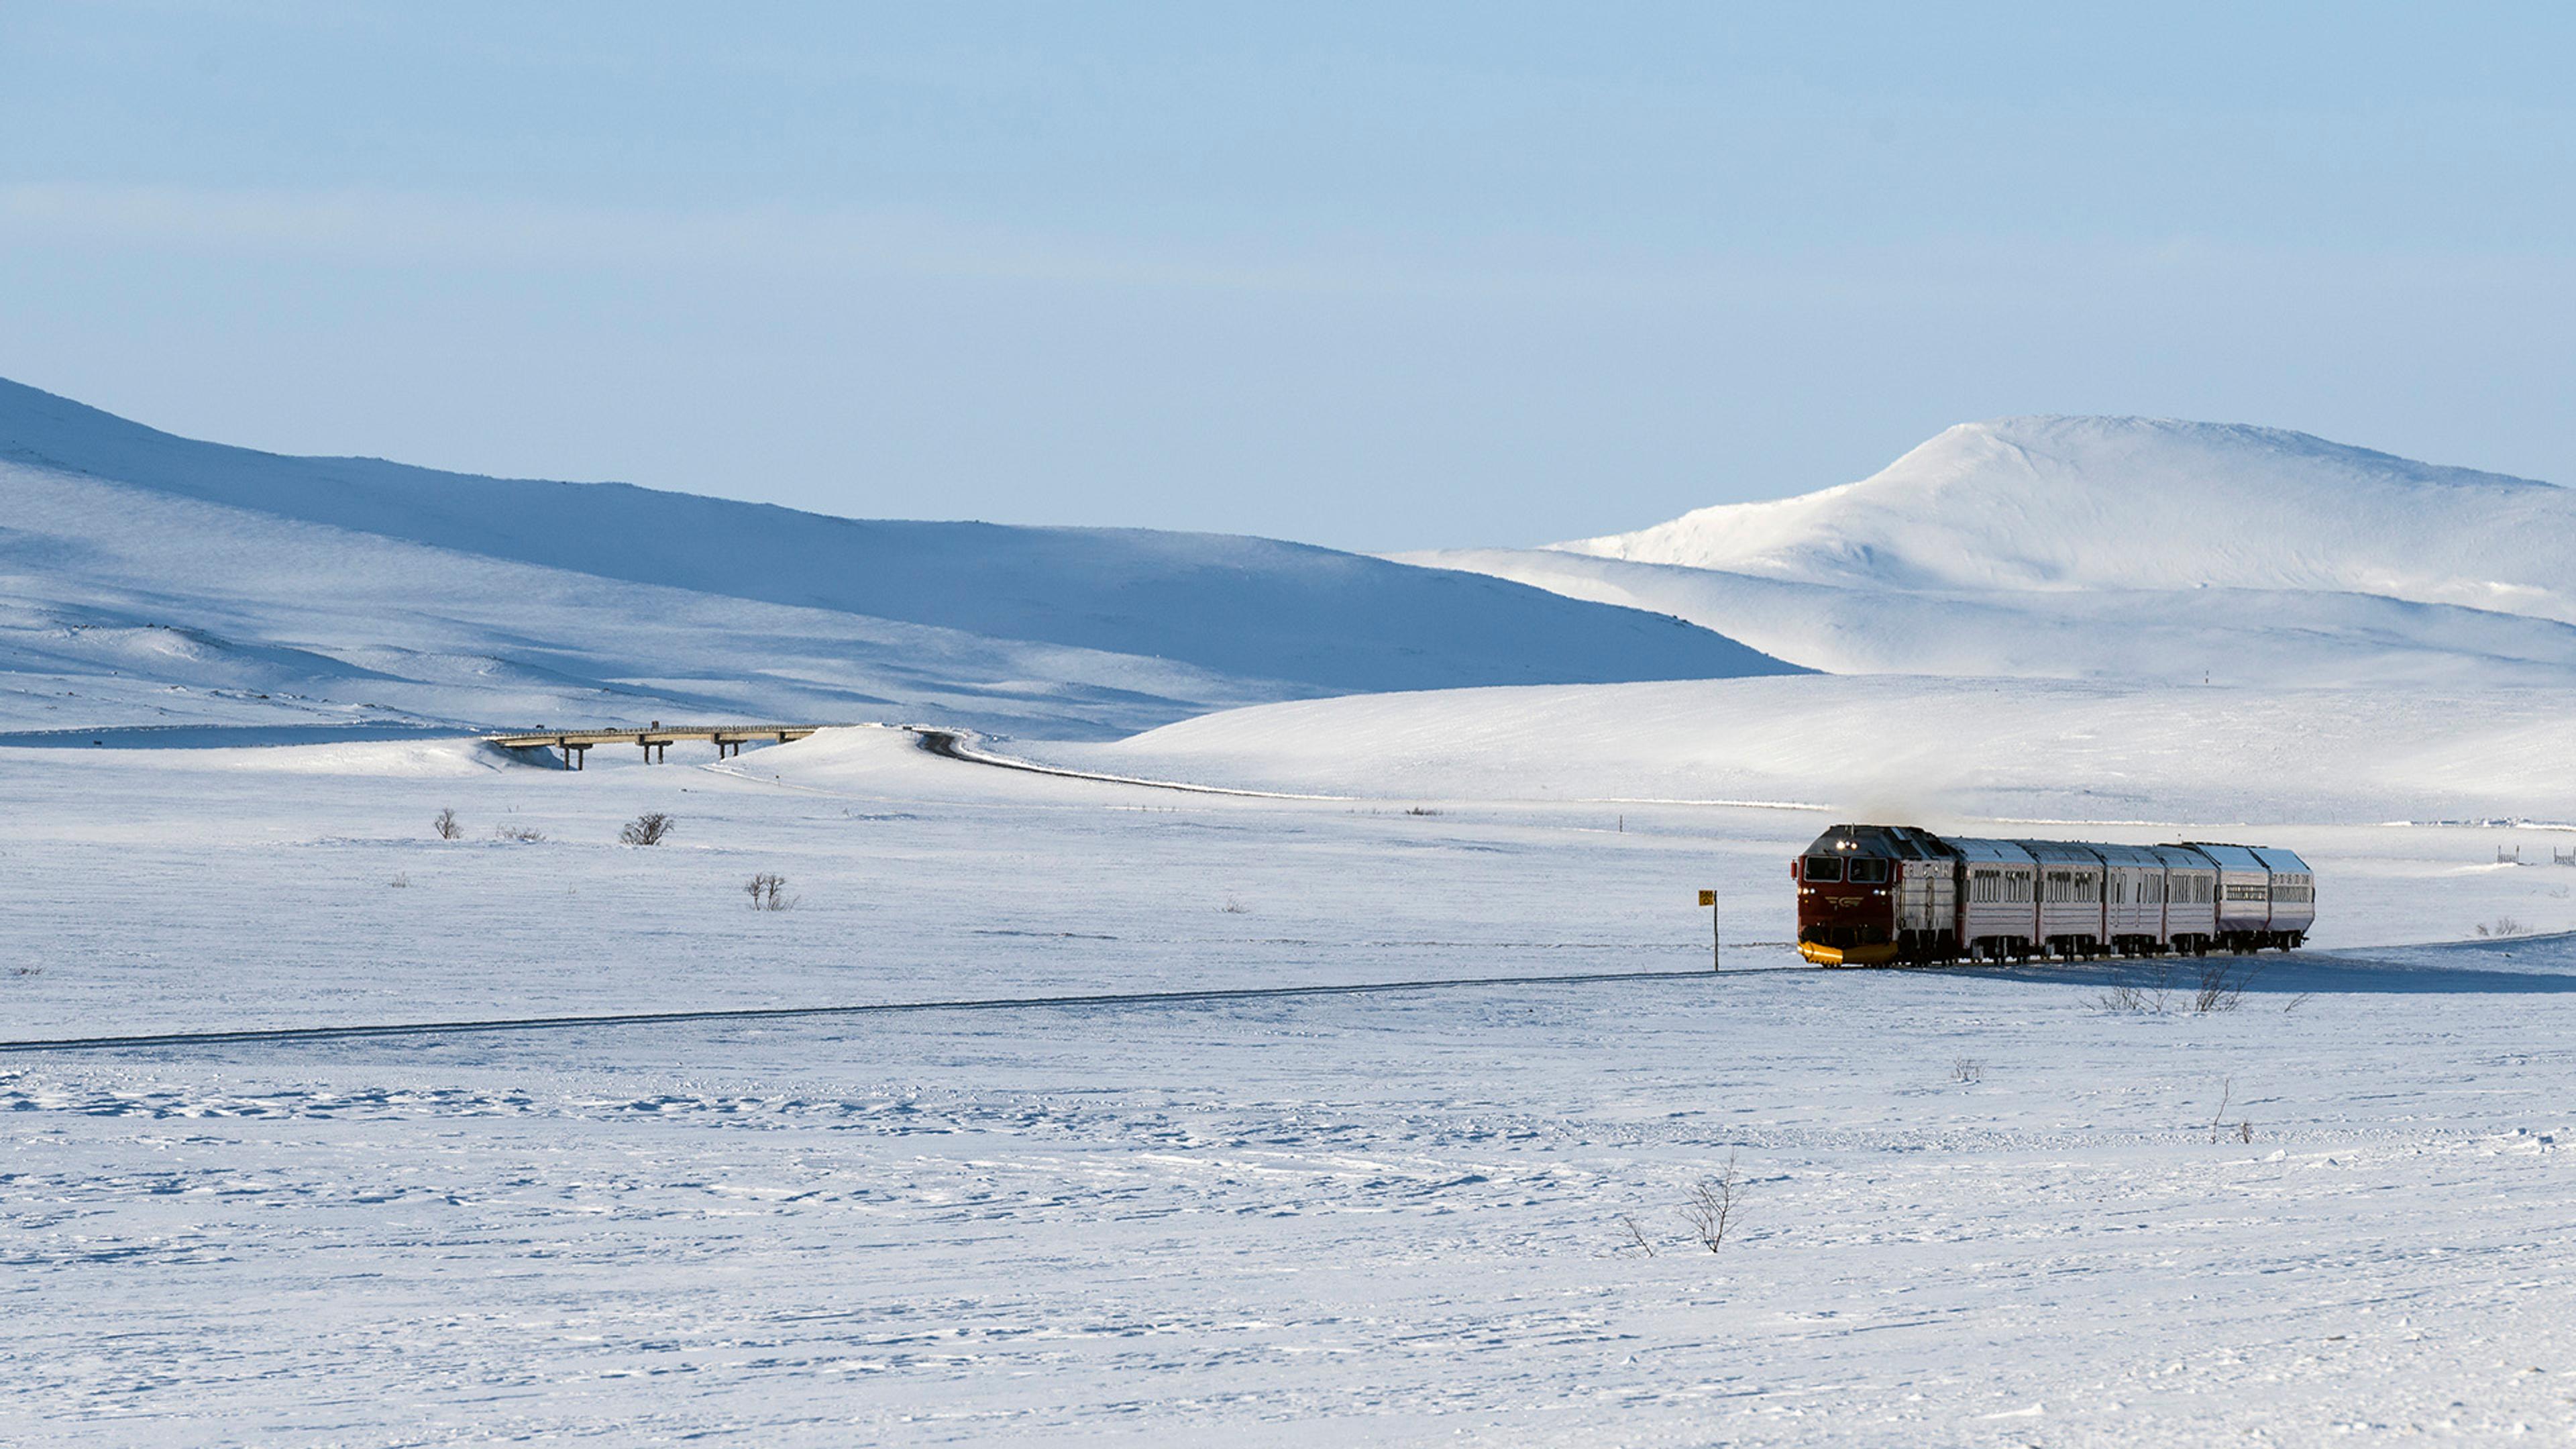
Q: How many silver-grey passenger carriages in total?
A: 6